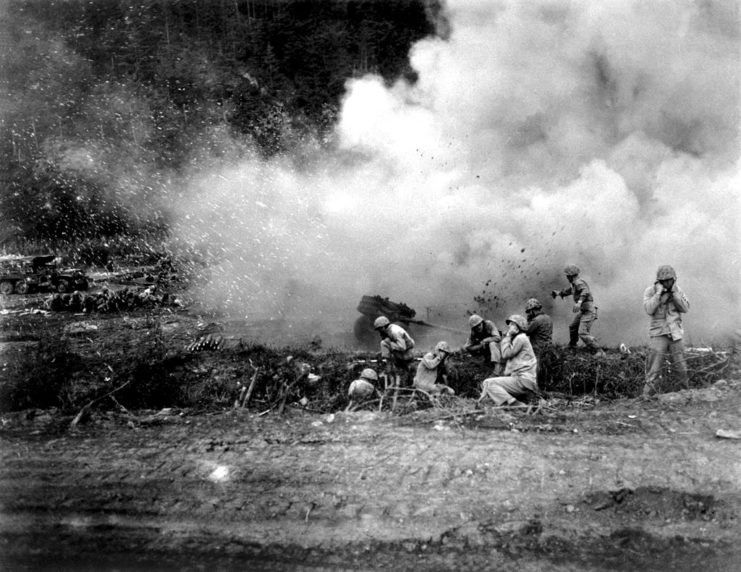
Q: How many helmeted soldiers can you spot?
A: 8